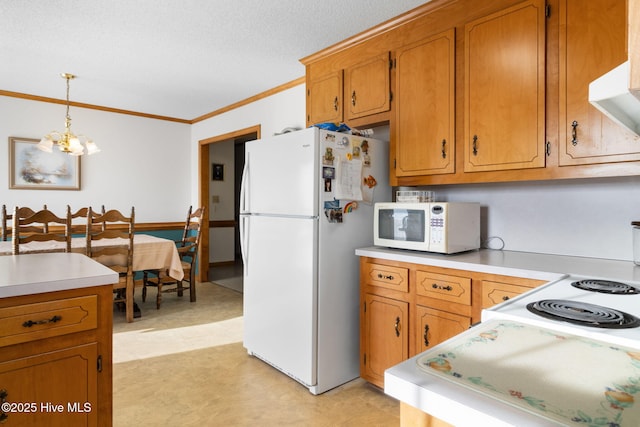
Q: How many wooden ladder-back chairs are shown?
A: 5